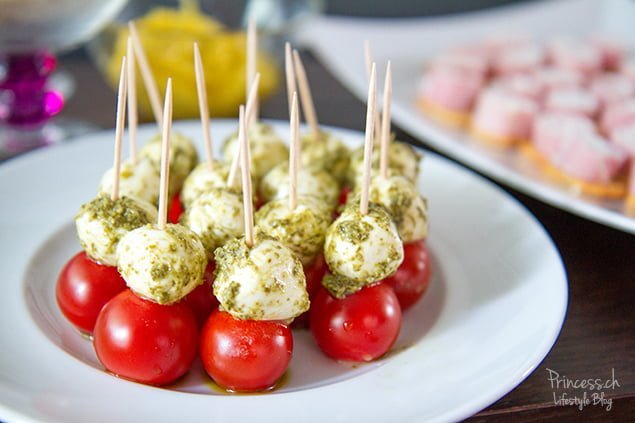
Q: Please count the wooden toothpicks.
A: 14